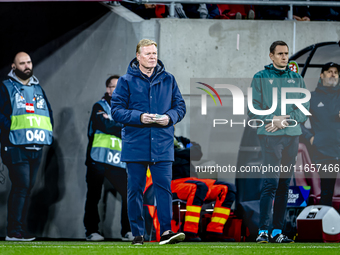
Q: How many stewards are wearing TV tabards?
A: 2